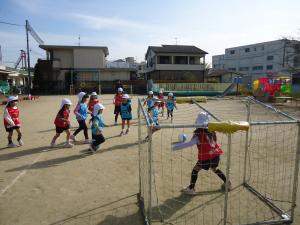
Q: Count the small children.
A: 12